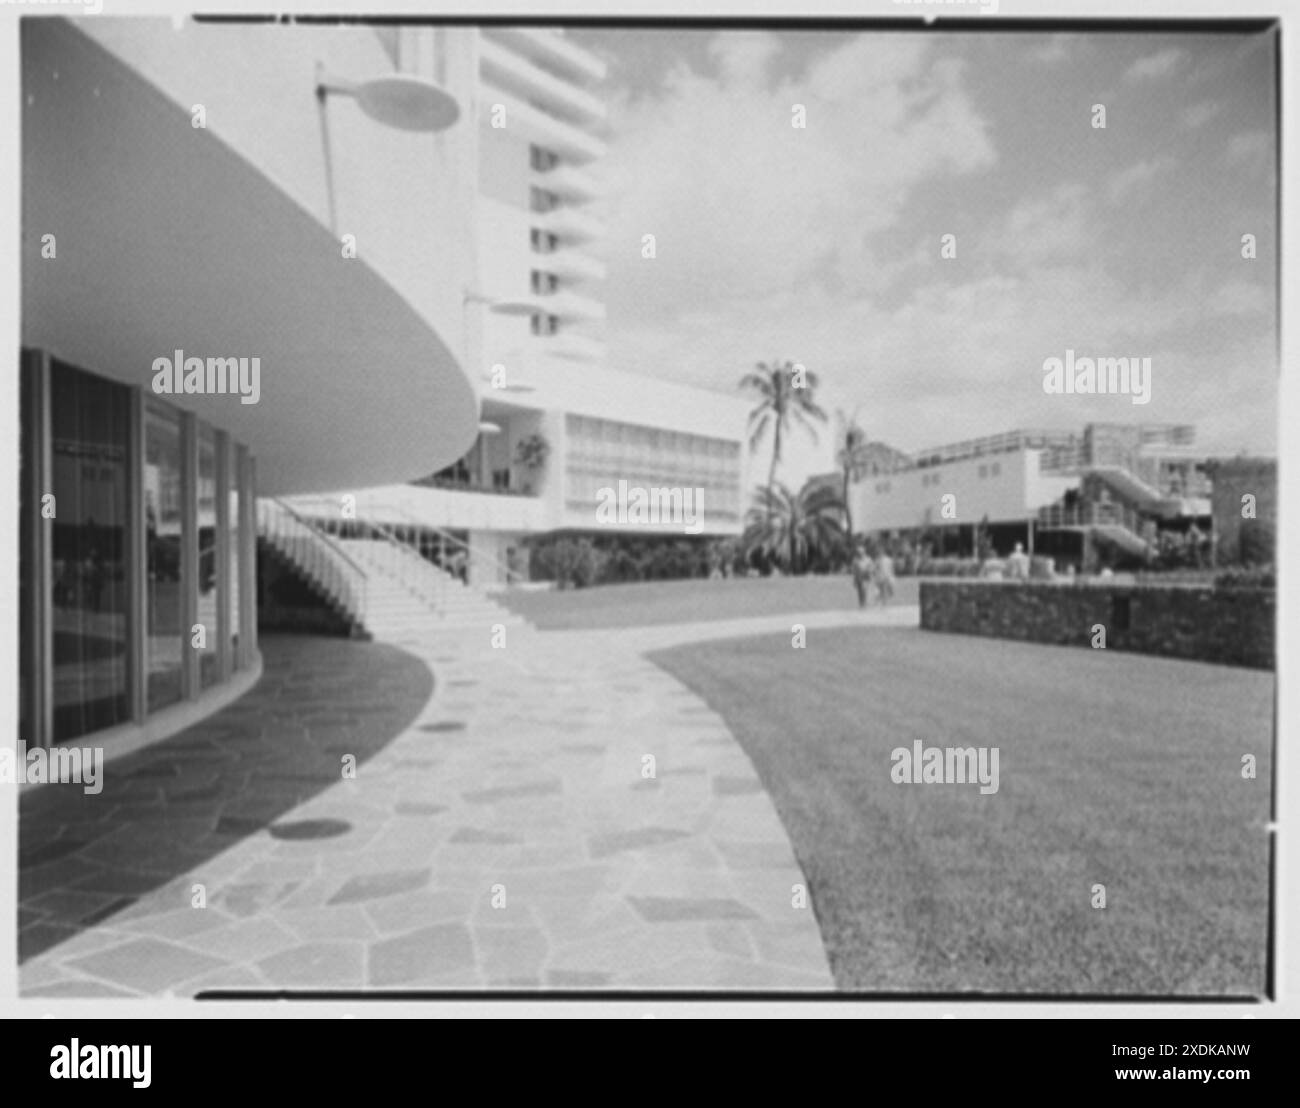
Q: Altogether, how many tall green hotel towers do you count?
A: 0